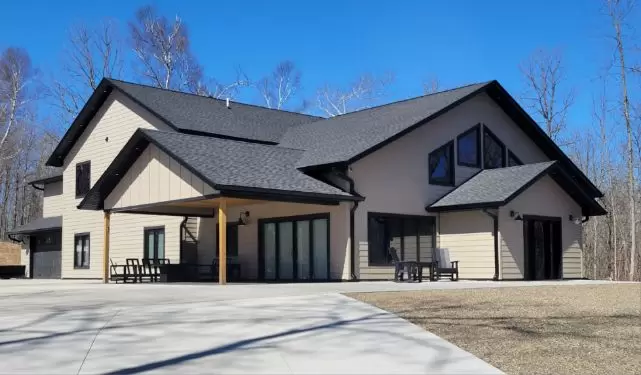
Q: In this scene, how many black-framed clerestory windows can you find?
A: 4